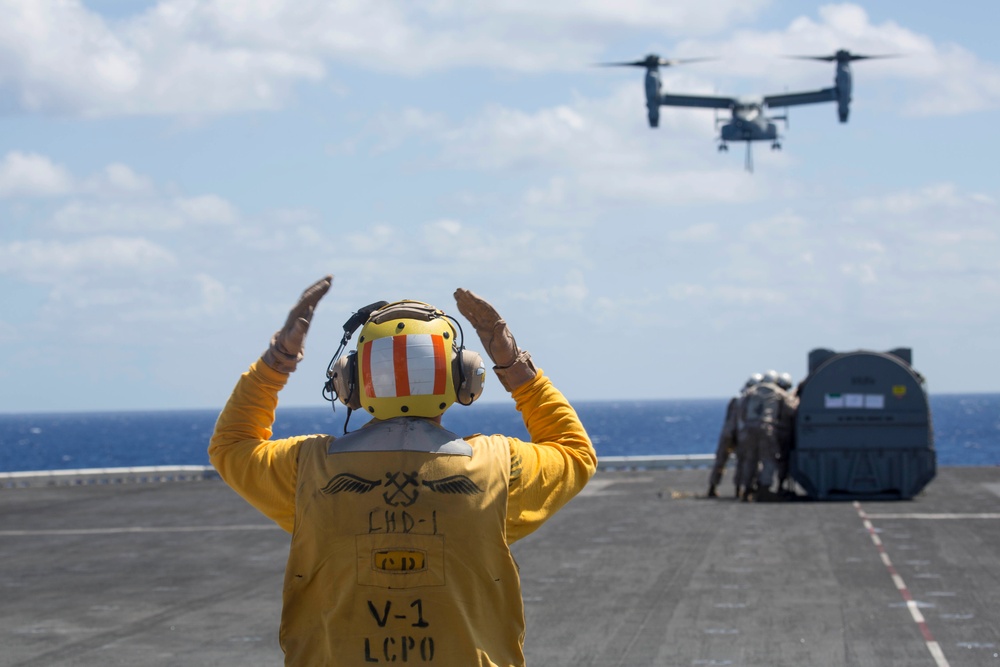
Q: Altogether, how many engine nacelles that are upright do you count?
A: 2